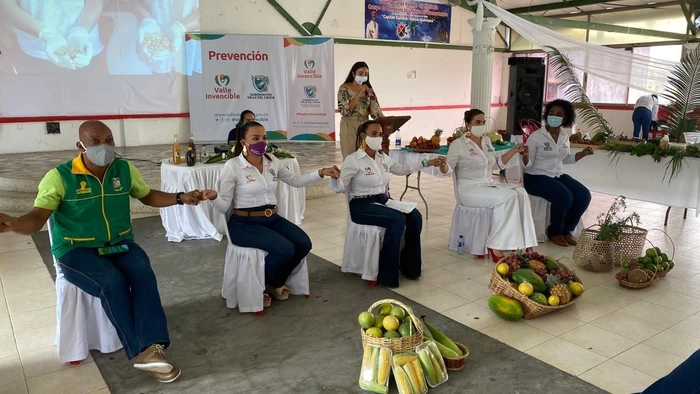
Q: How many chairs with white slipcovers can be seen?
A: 5